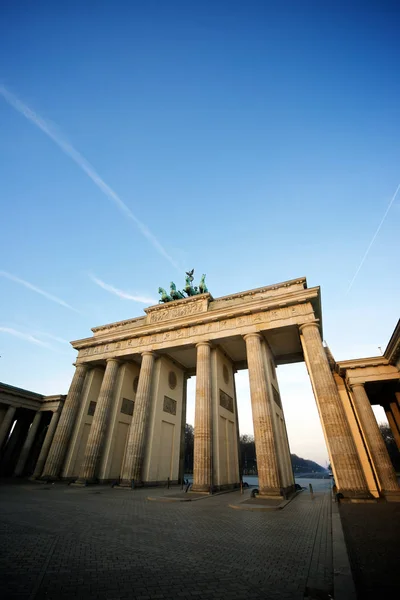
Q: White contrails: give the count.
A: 5